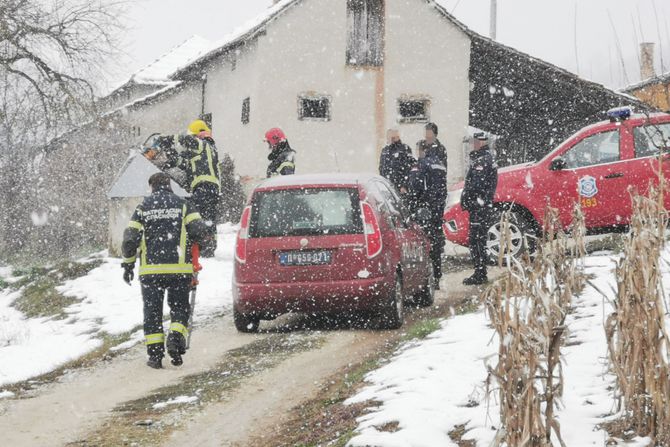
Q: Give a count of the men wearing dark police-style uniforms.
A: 4